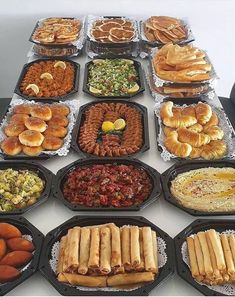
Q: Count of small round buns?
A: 12